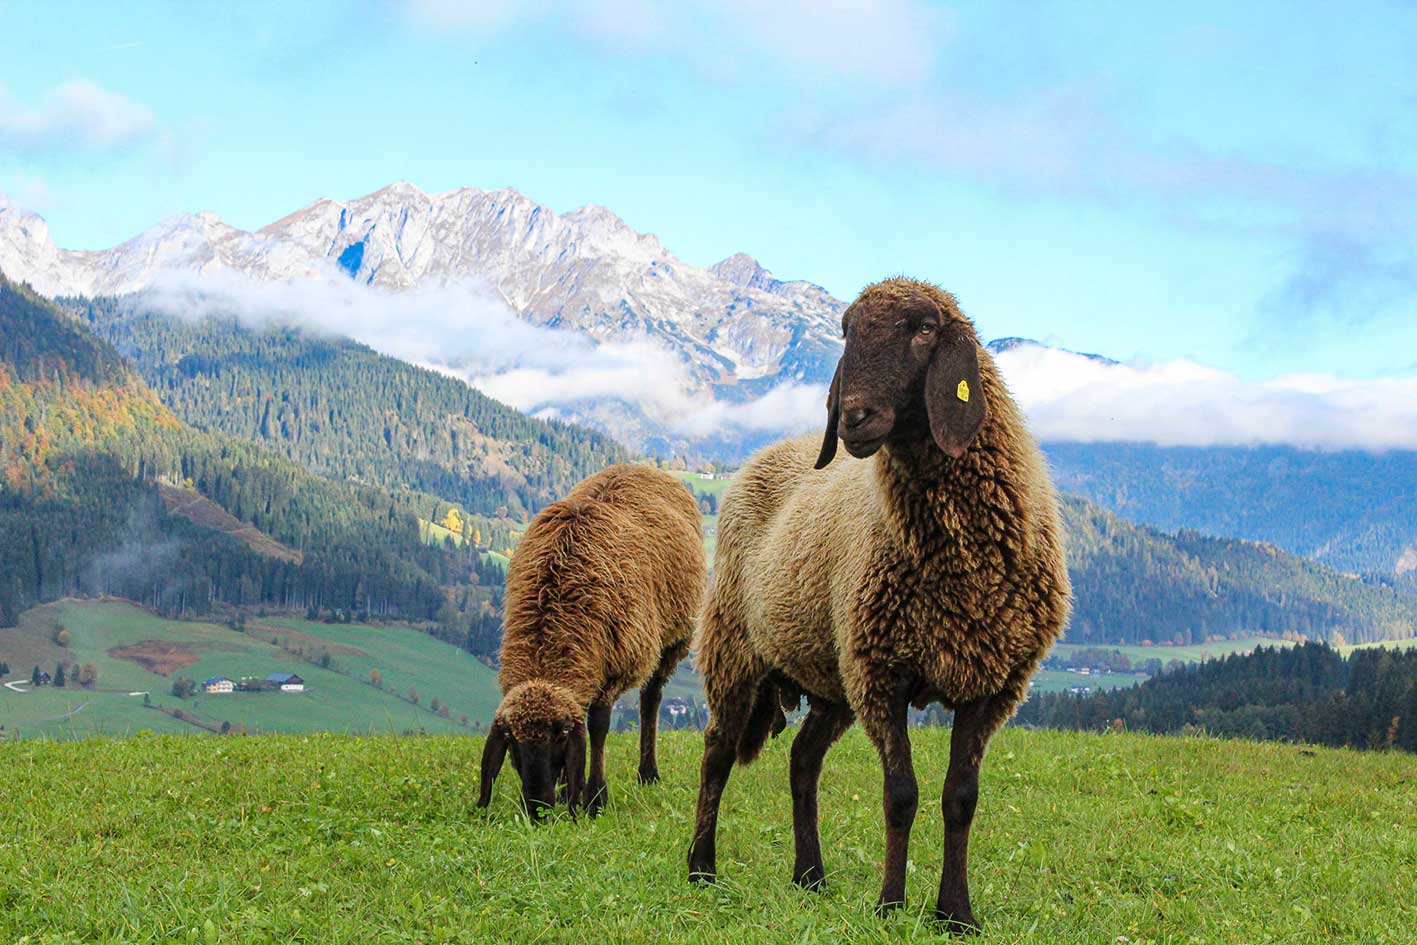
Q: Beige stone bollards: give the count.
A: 0